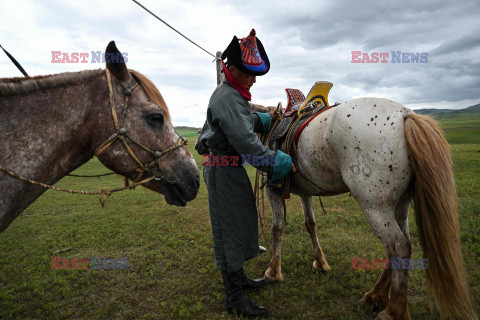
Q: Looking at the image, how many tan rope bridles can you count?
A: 1